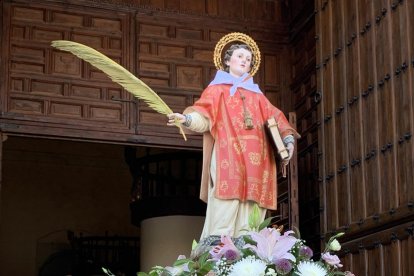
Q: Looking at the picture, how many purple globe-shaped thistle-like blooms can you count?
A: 3